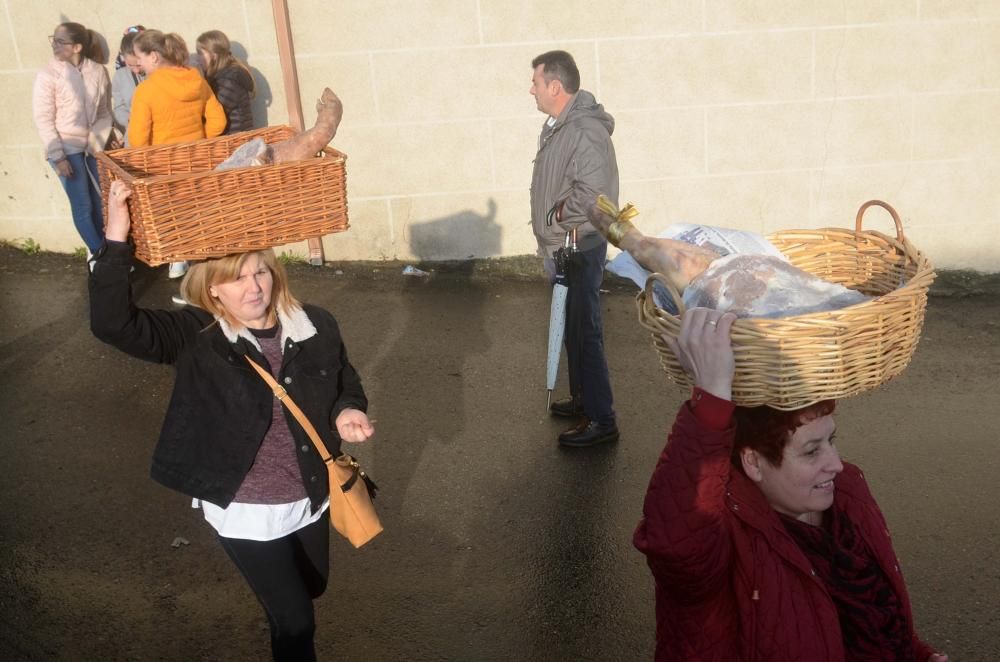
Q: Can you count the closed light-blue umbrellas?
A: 1